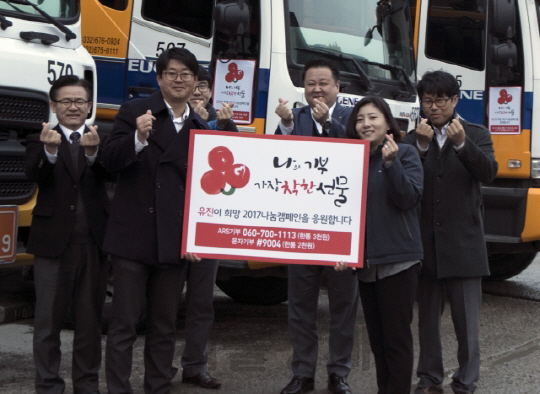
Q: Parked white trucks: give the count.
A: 3